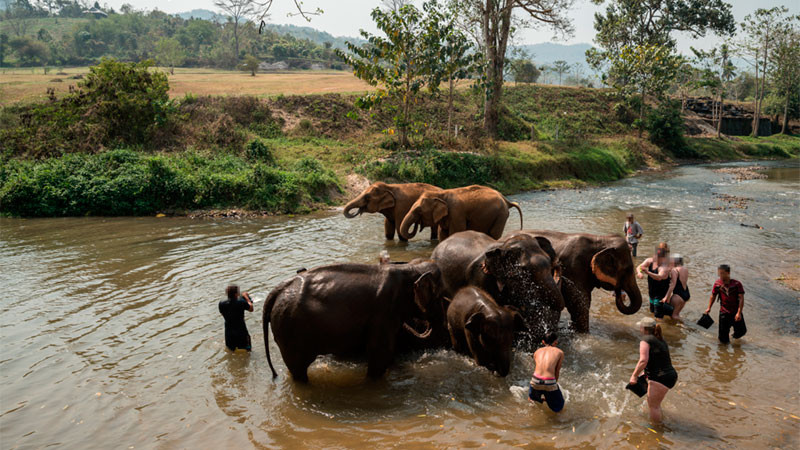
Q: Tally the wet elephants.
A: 4